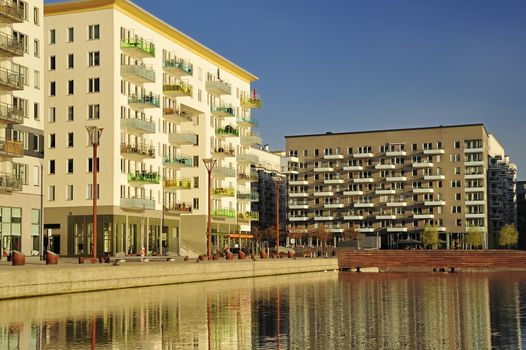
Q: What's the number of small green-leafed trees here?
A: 3